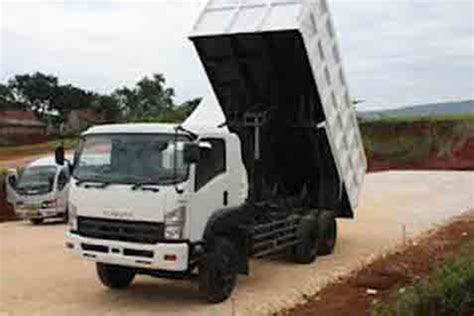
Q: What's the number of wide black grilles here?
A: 1